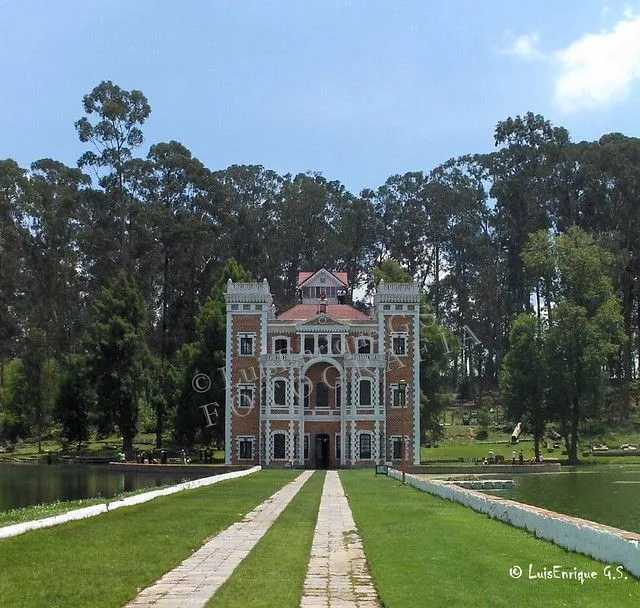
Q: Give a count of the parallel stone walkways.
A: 2